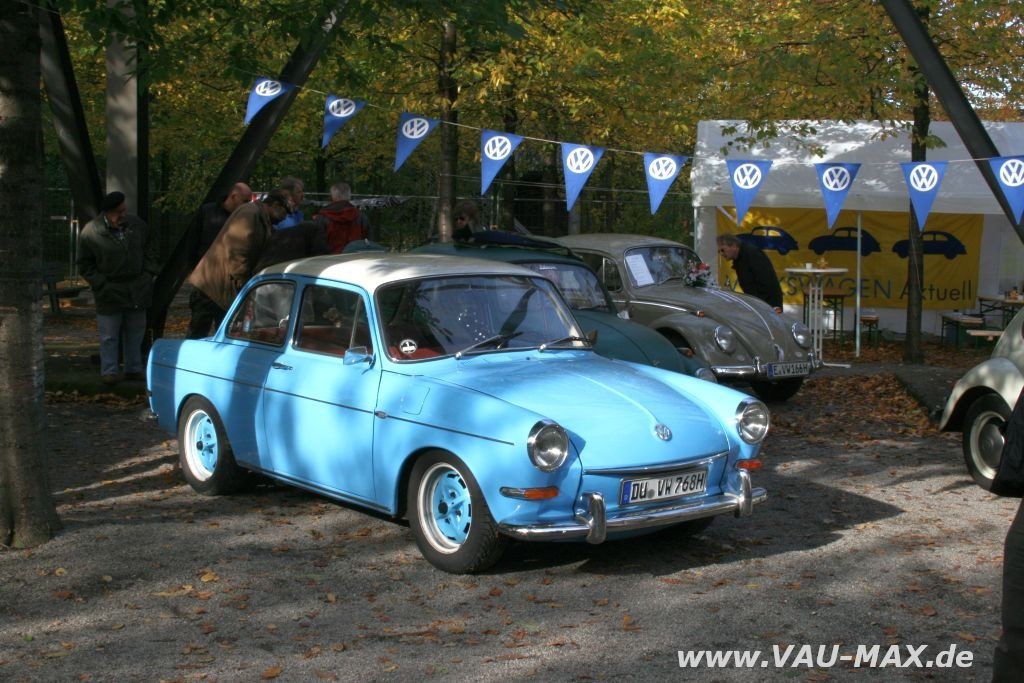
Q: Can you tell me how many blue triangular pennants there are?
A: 10